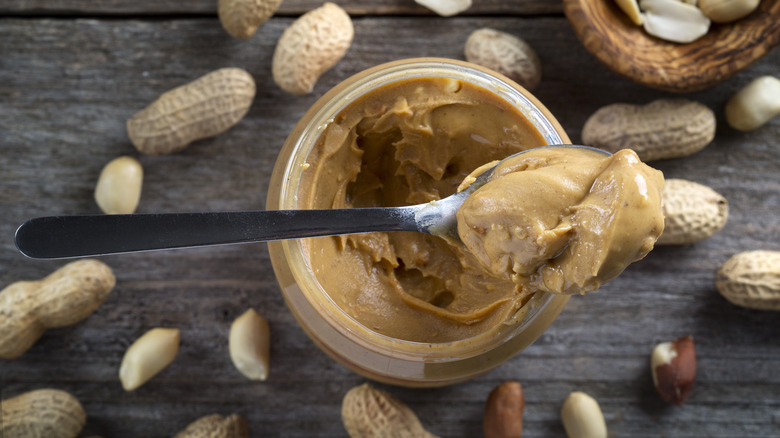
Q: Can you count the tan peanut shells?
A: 11